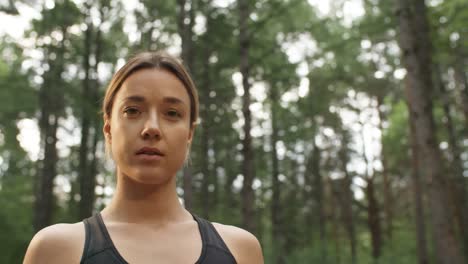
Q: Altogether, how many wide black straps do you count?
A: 2